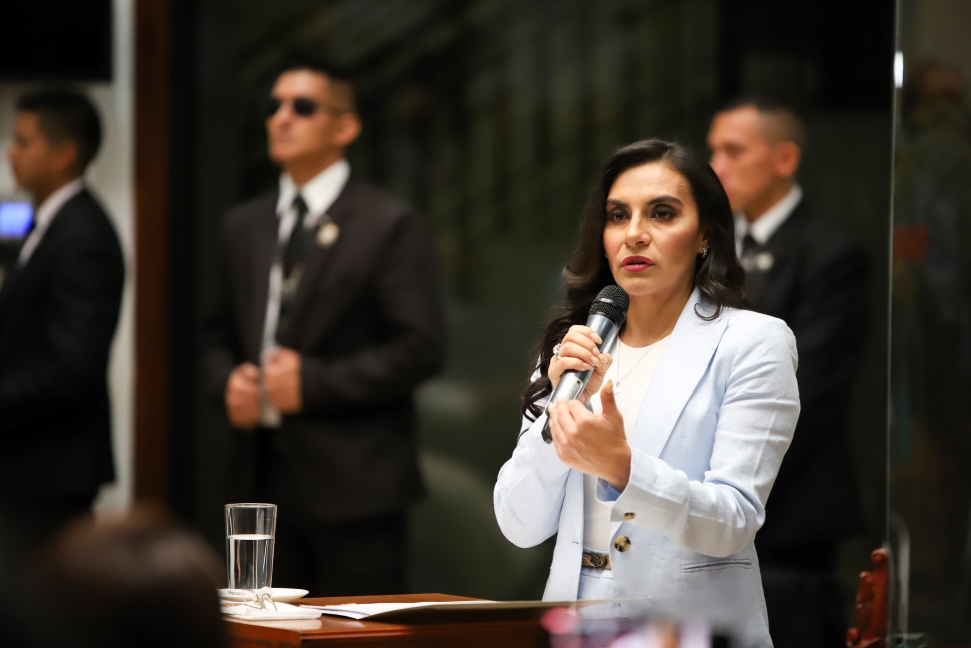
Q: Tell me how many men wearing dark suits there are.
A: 3